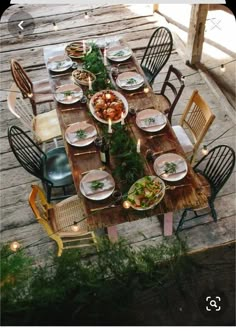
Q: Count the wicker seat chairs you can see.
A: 1